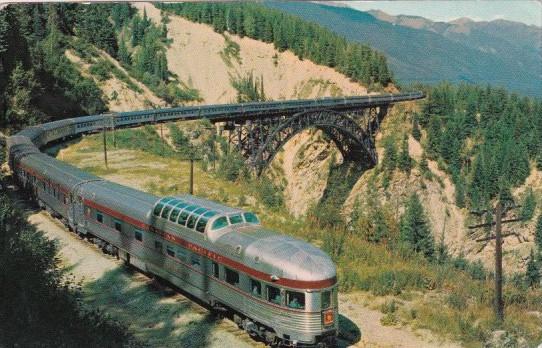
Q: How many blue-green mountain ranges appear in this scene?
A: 1